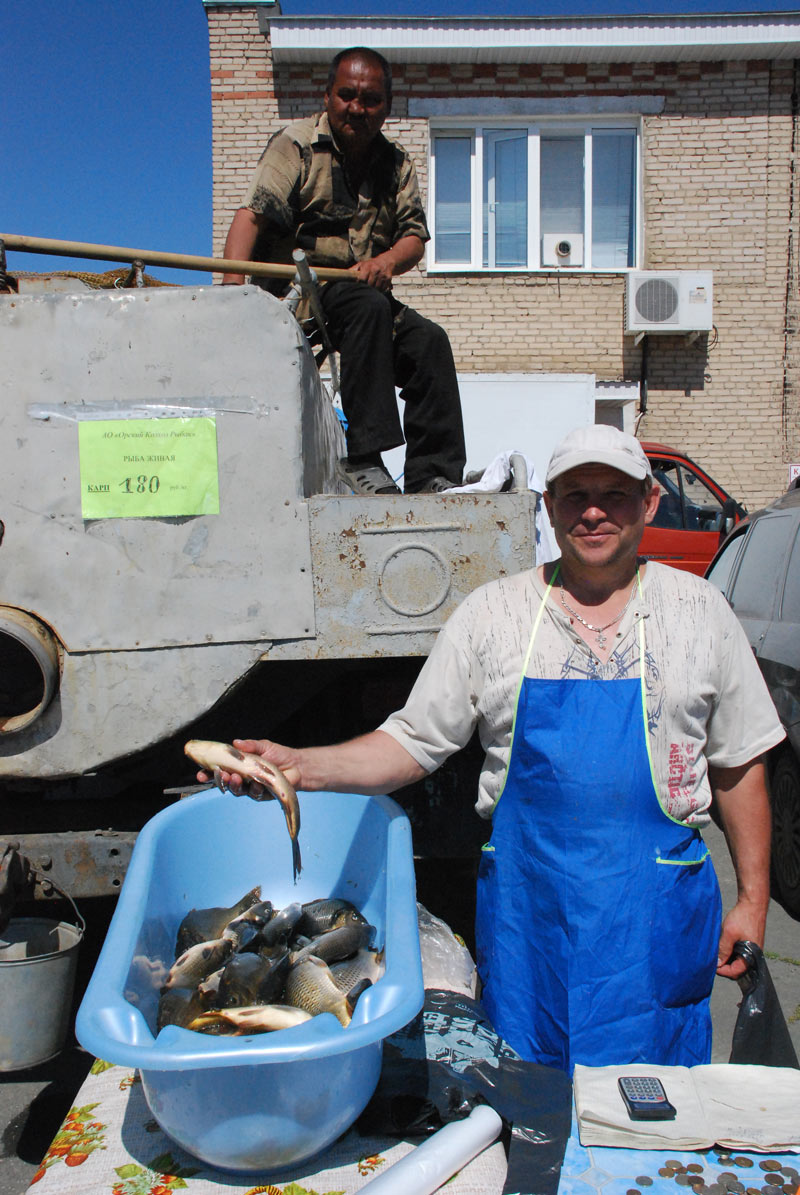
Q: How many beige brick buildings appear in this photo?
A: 1